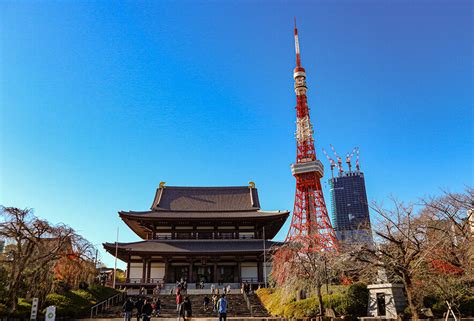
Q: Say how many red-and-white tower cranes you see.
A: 4